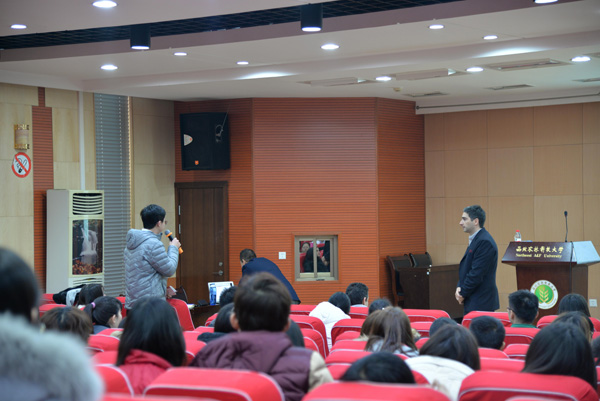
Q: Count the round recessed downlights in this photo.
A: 11